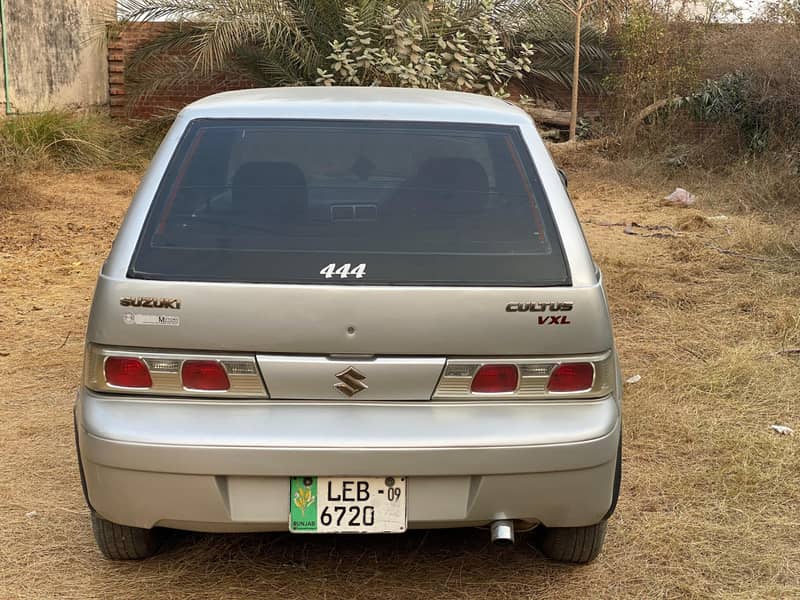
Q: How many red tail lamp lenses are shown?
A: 4